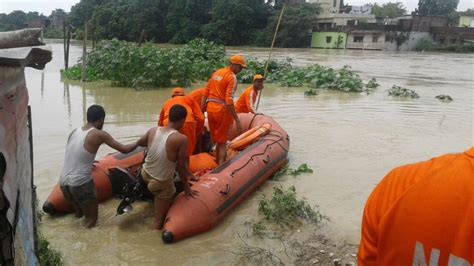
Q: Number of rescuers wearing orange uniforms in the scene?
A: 5